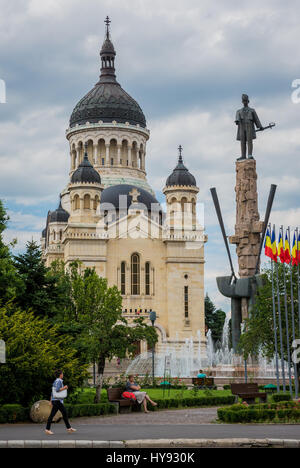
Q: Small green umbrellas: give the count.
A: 2